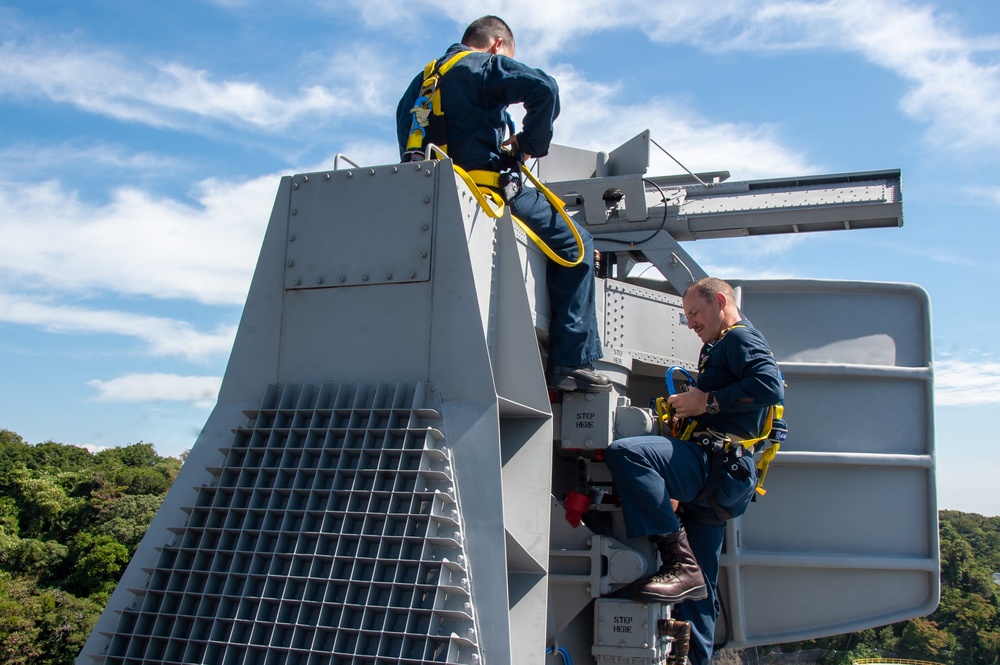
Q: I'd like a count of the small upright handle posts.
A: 2